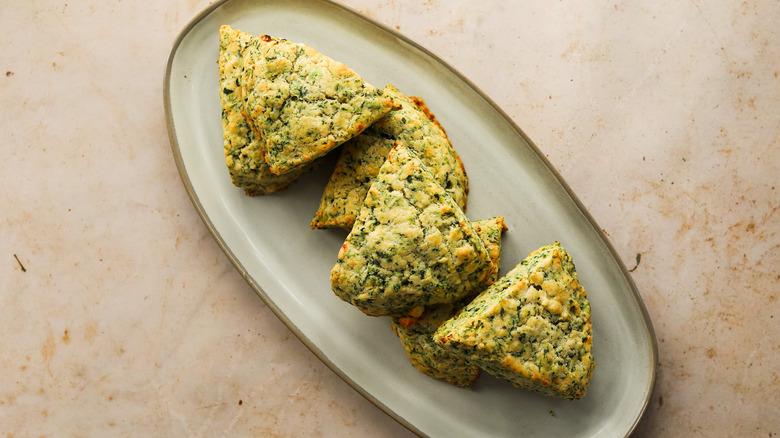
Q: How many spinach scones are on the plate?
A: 6